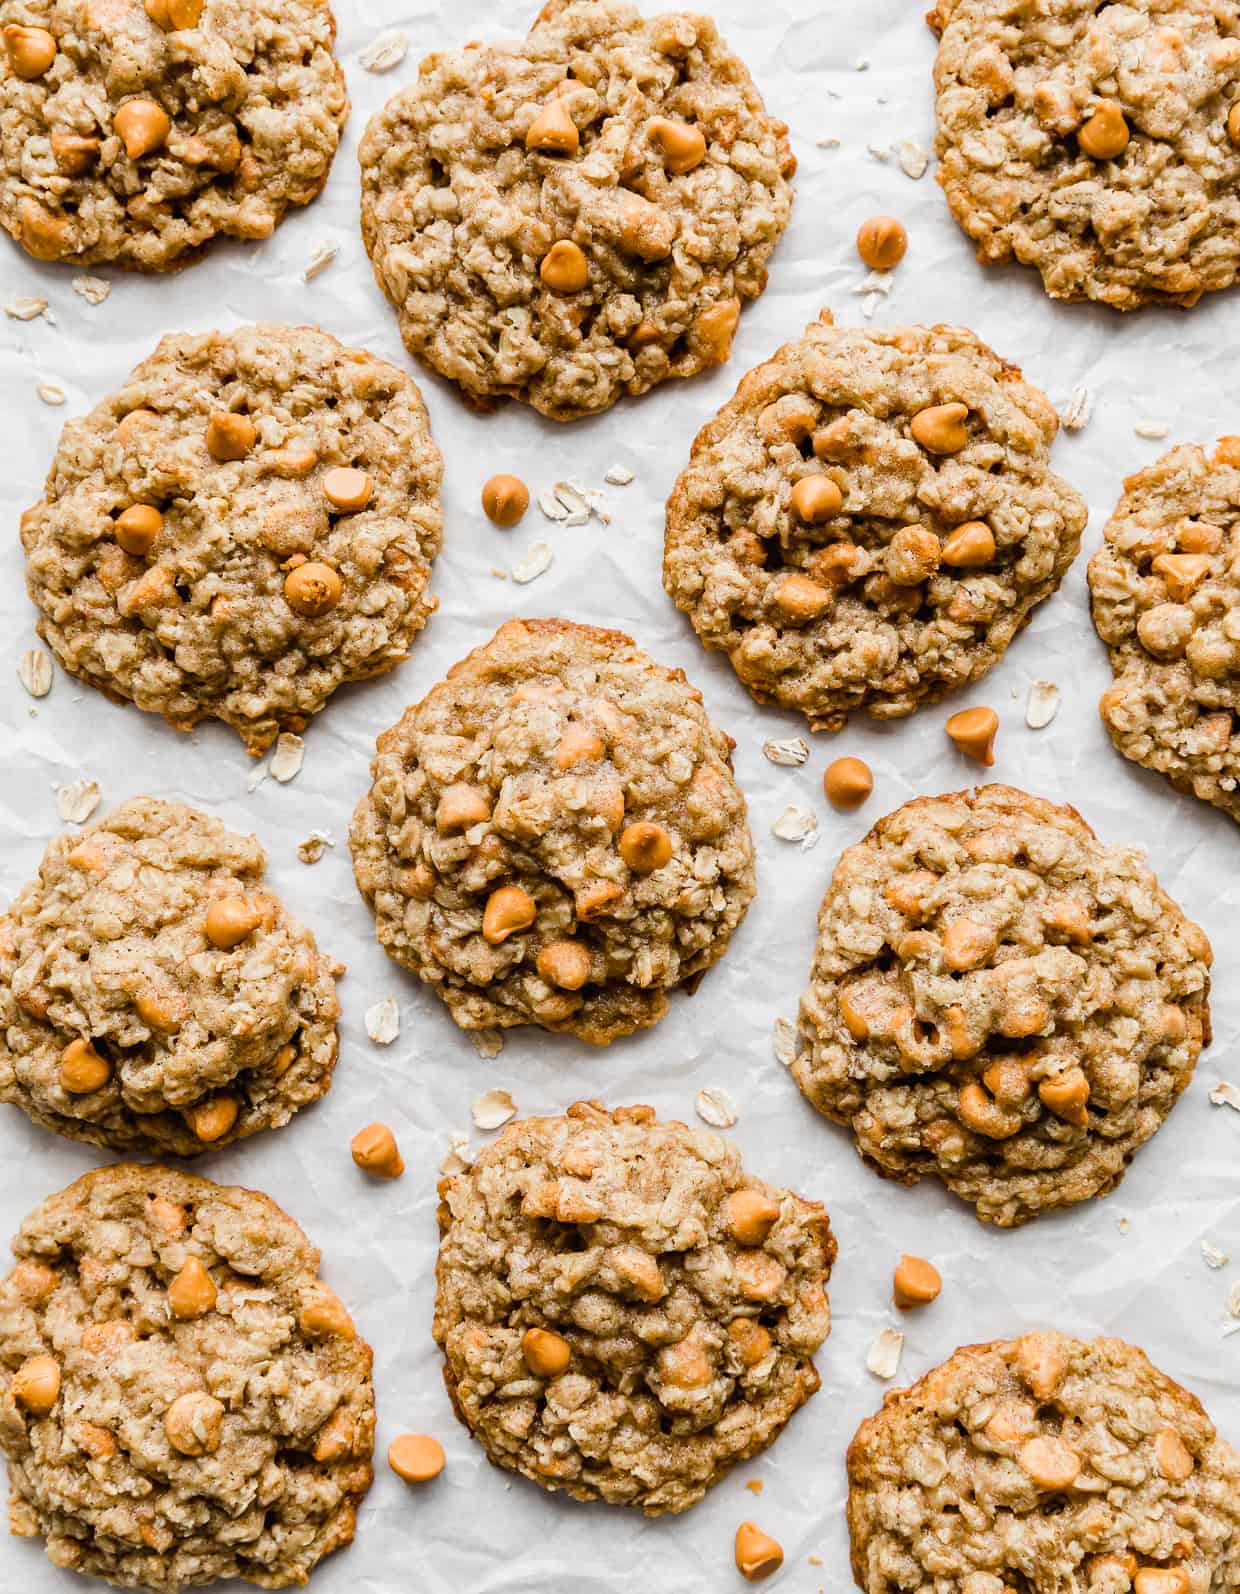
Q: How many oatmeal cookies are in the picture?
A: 12